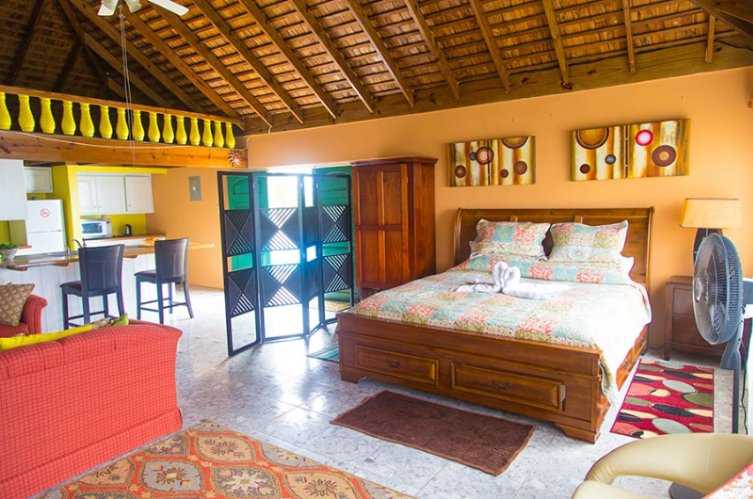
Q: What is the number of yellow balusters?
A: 15